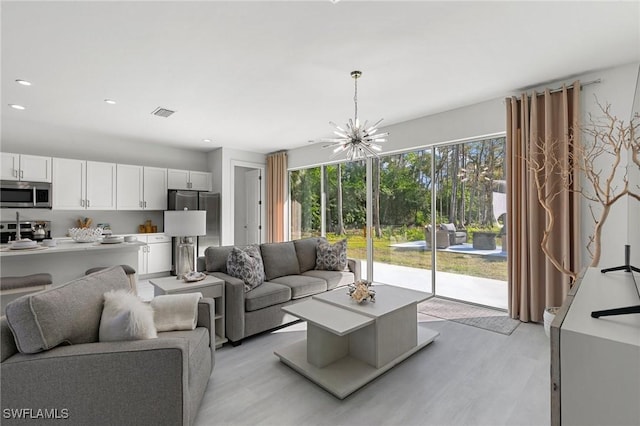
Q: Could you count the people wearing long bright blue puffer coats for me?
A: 0